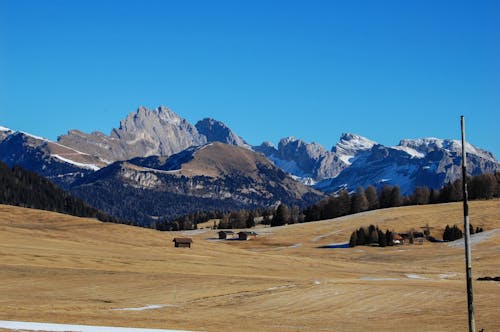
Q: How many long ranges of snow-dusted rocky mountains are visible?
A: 1